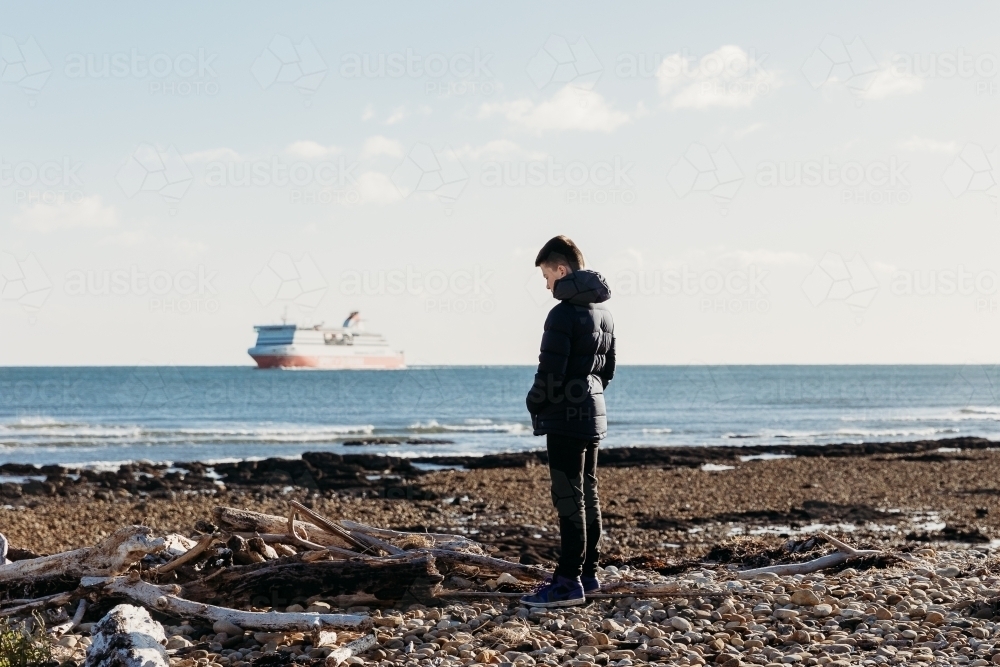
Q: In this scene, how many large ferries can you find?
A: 1